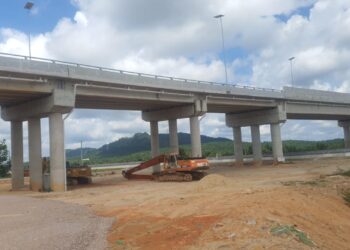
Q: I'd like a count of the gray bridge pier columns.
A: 10